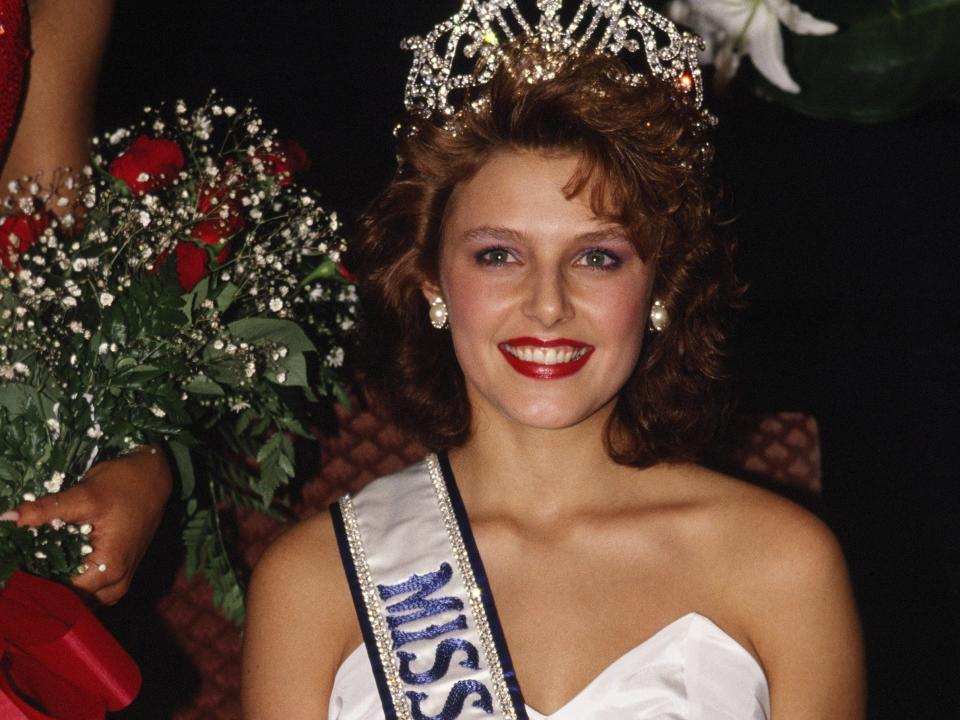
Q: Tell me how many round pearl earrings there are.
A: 2